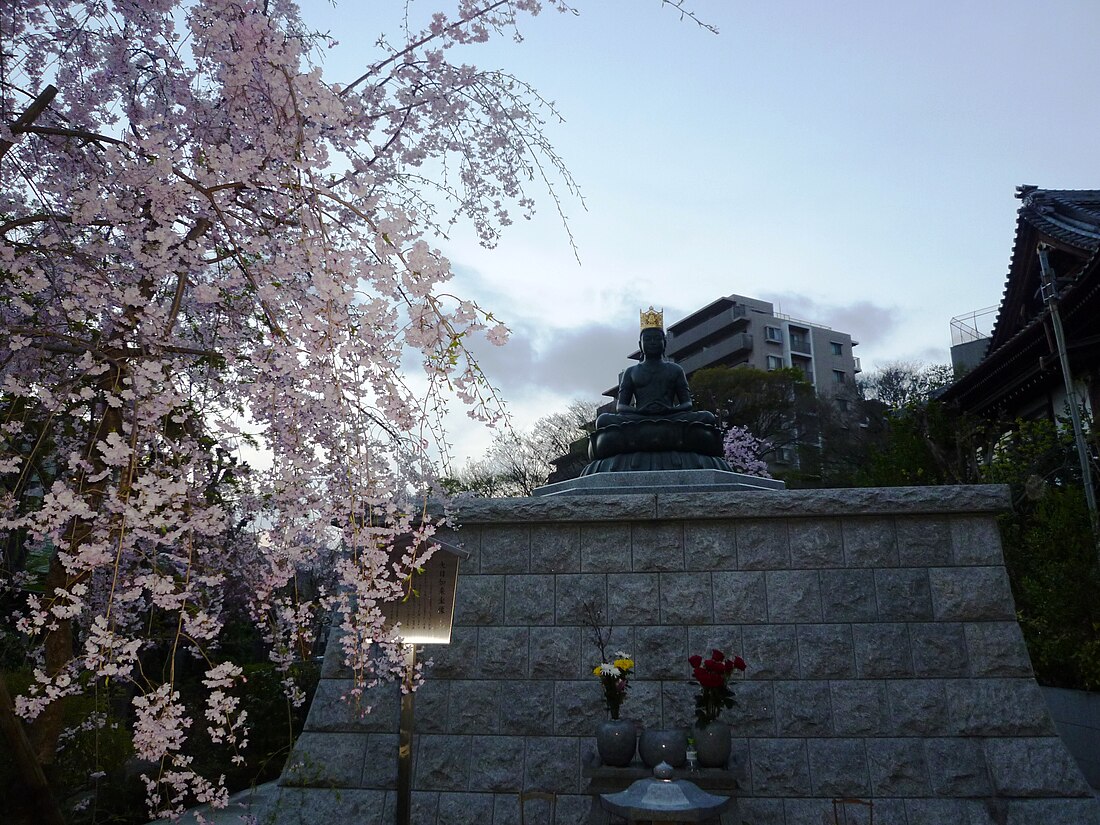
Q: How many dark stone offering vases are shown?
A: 3